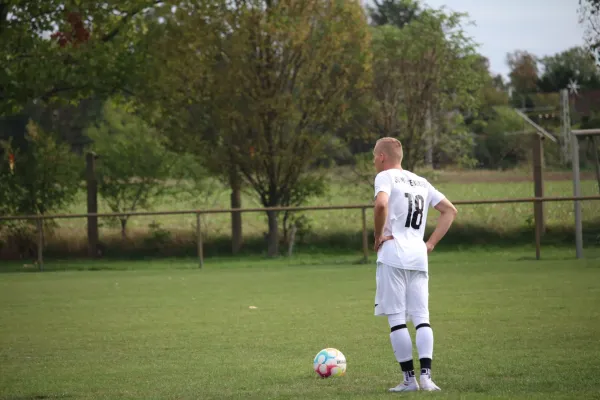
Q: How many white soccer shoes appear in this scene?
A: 2